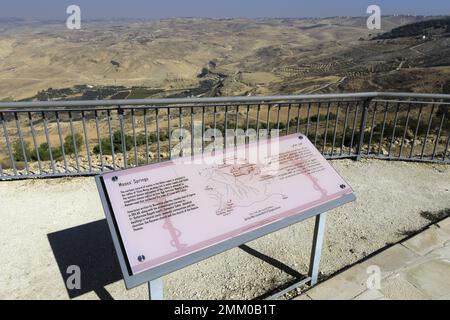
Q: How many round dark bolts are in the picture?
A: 4